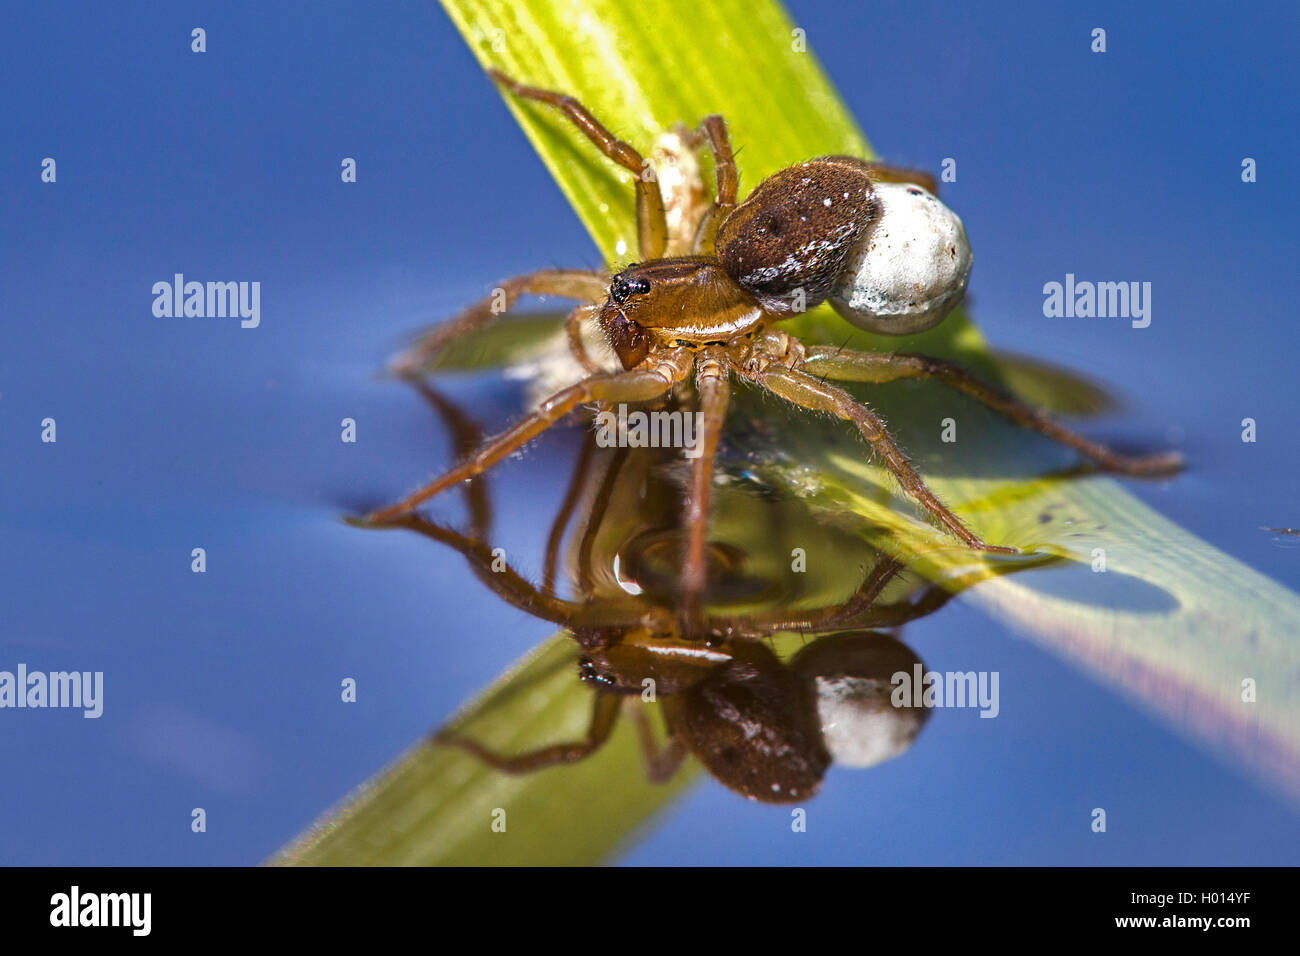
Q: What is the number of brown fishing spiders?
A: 1